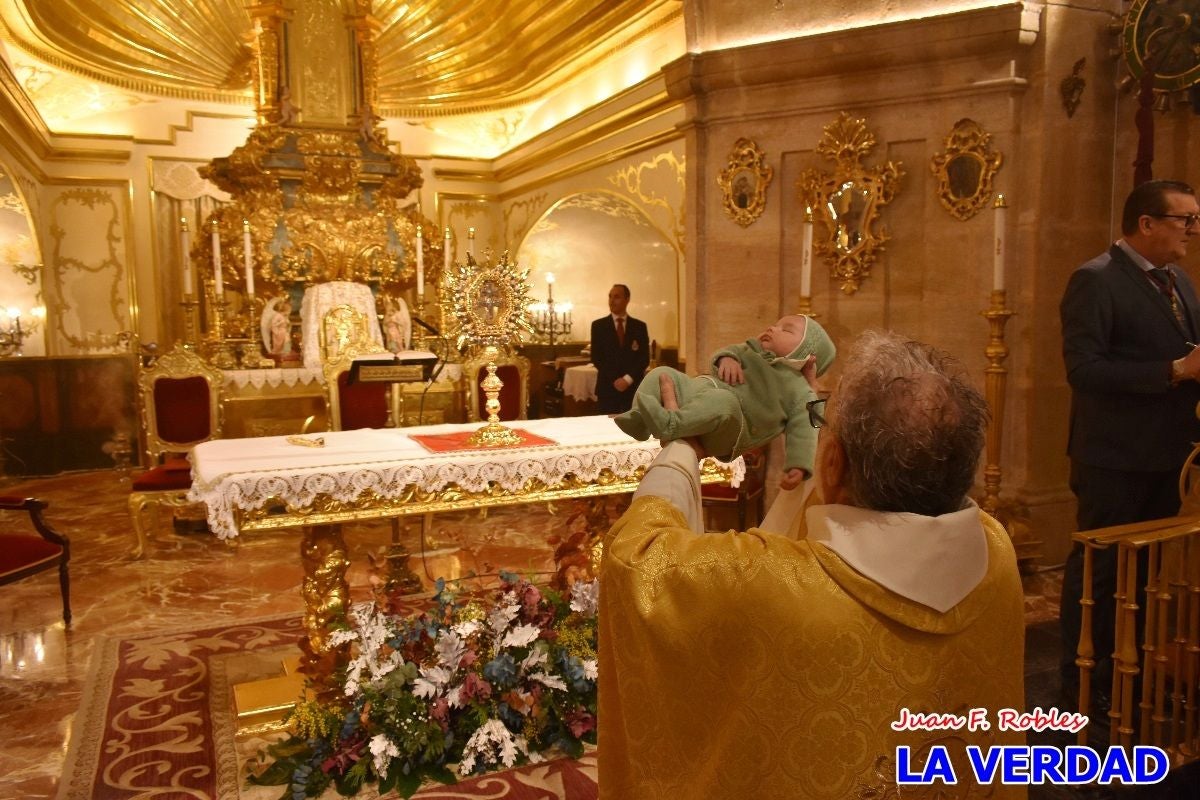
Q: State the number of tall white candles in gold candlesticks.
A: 8